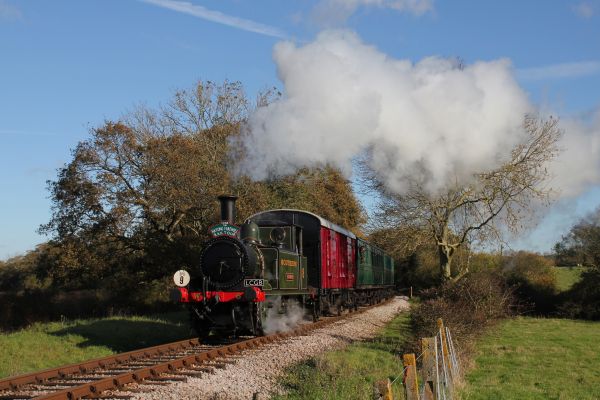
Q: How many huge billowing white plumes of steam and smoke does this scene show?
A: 1